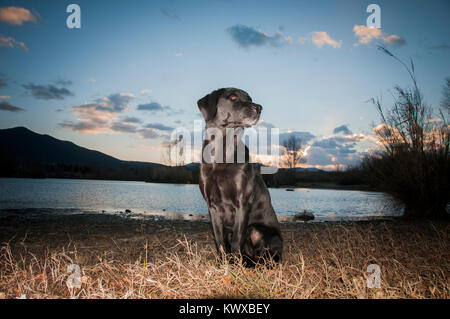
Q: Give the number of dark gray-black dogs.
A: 1